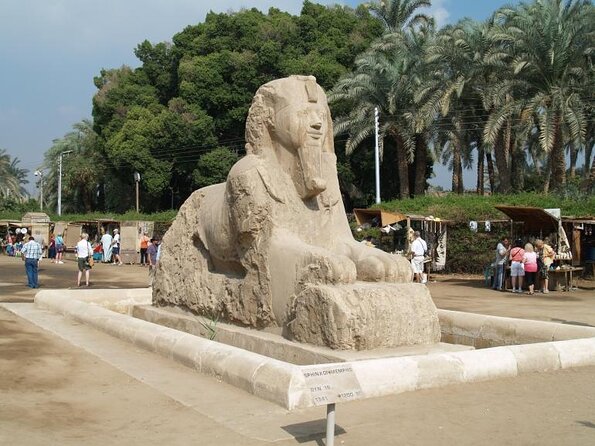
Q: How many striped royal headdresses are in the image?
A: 1